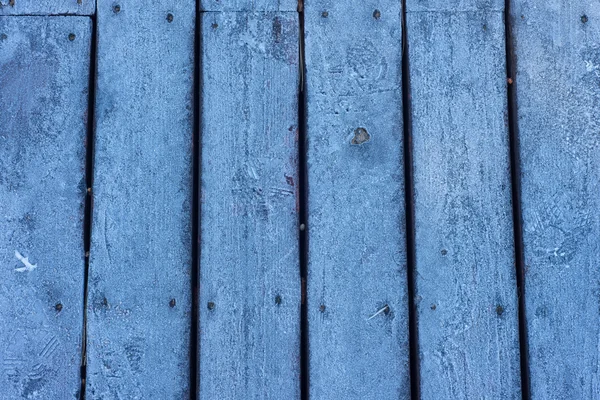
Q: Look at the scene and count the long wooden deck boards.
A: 6